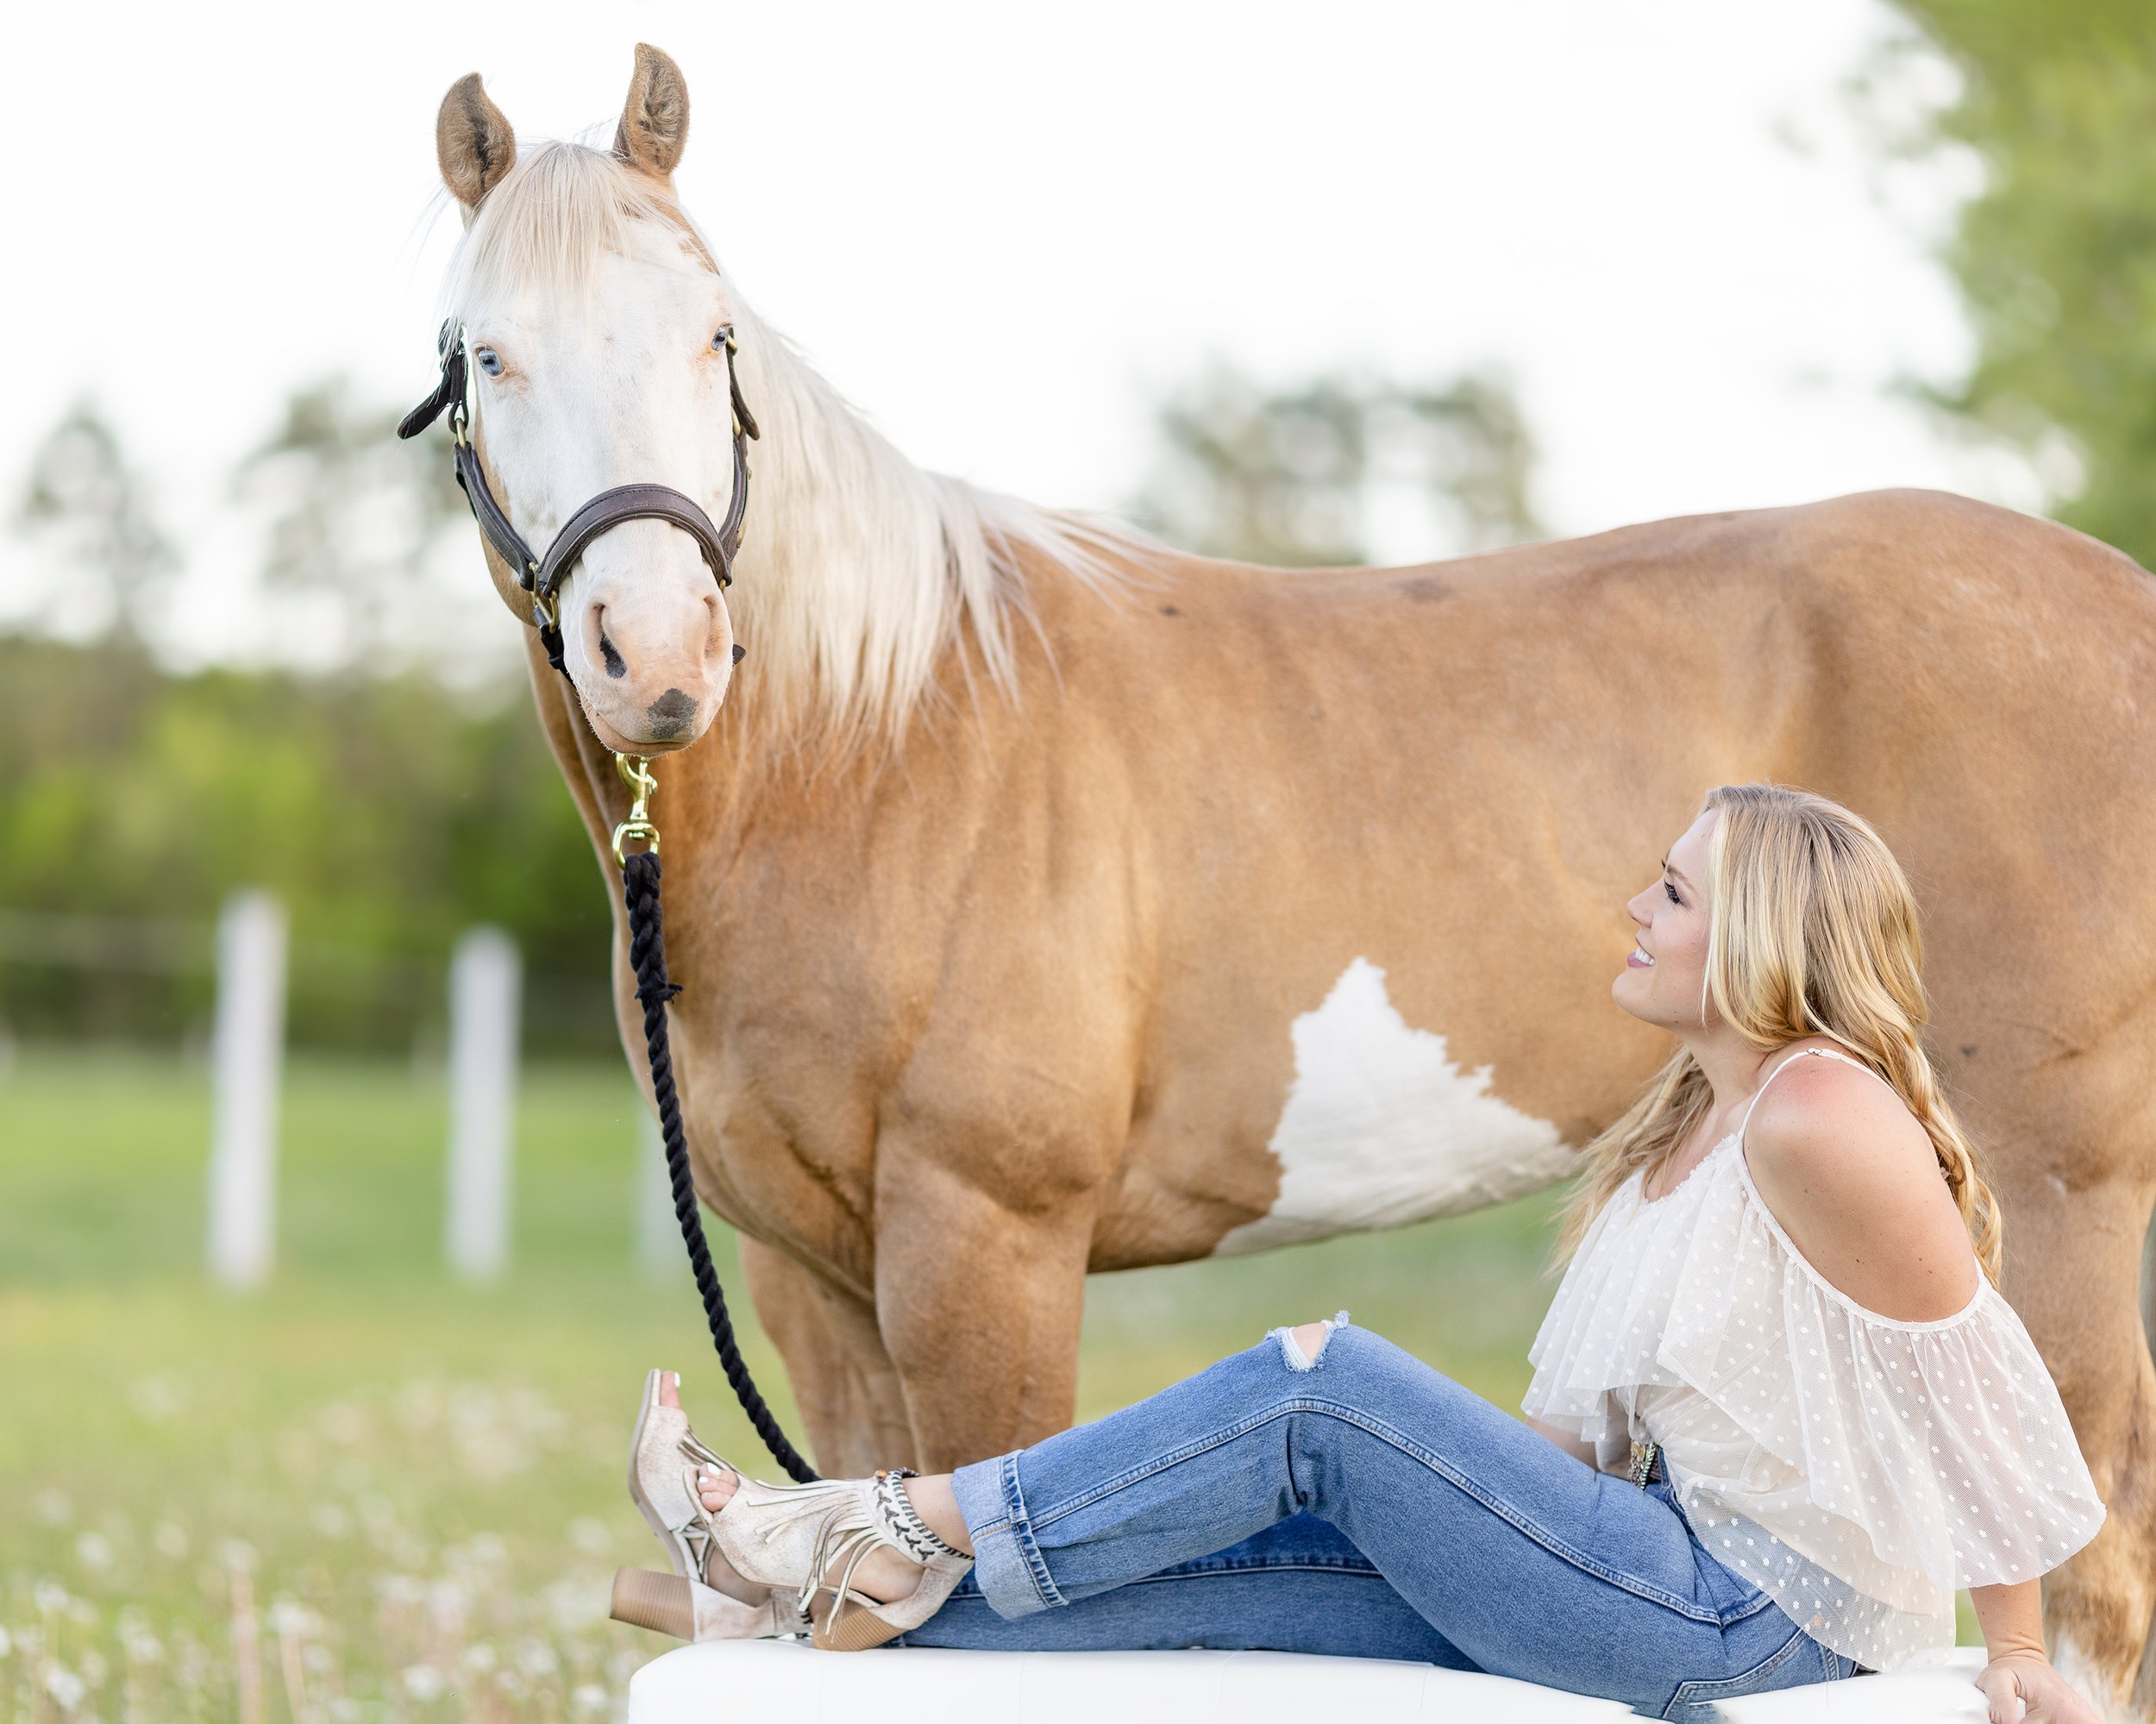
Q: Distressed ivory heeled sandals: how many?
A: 2